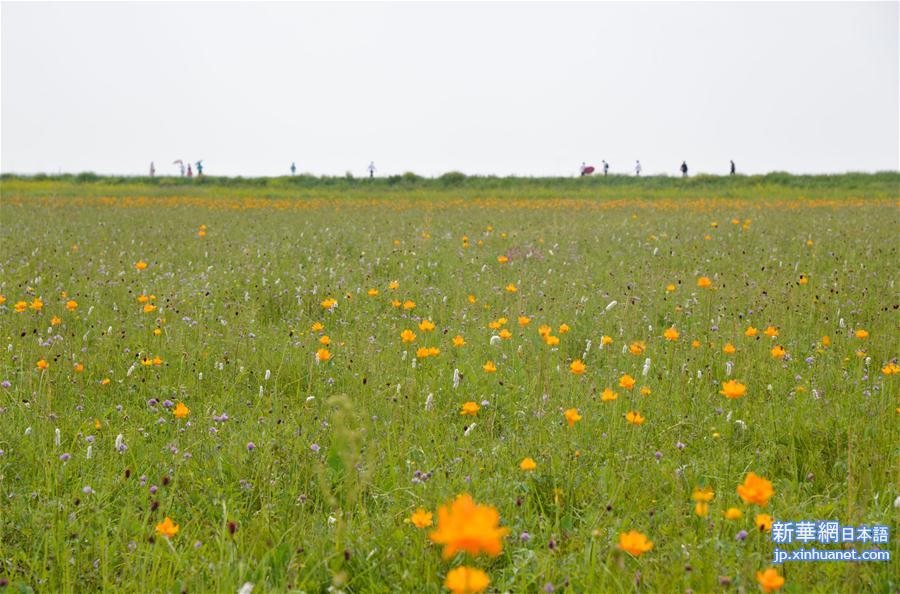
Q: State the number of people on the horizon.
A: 11